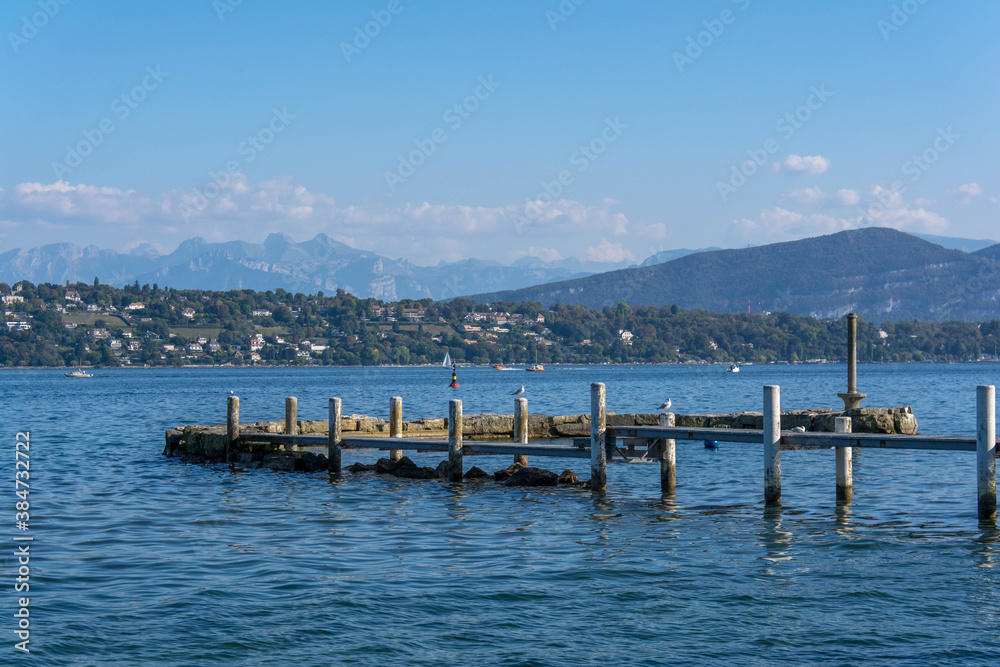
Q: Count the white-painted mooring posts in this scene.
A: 11